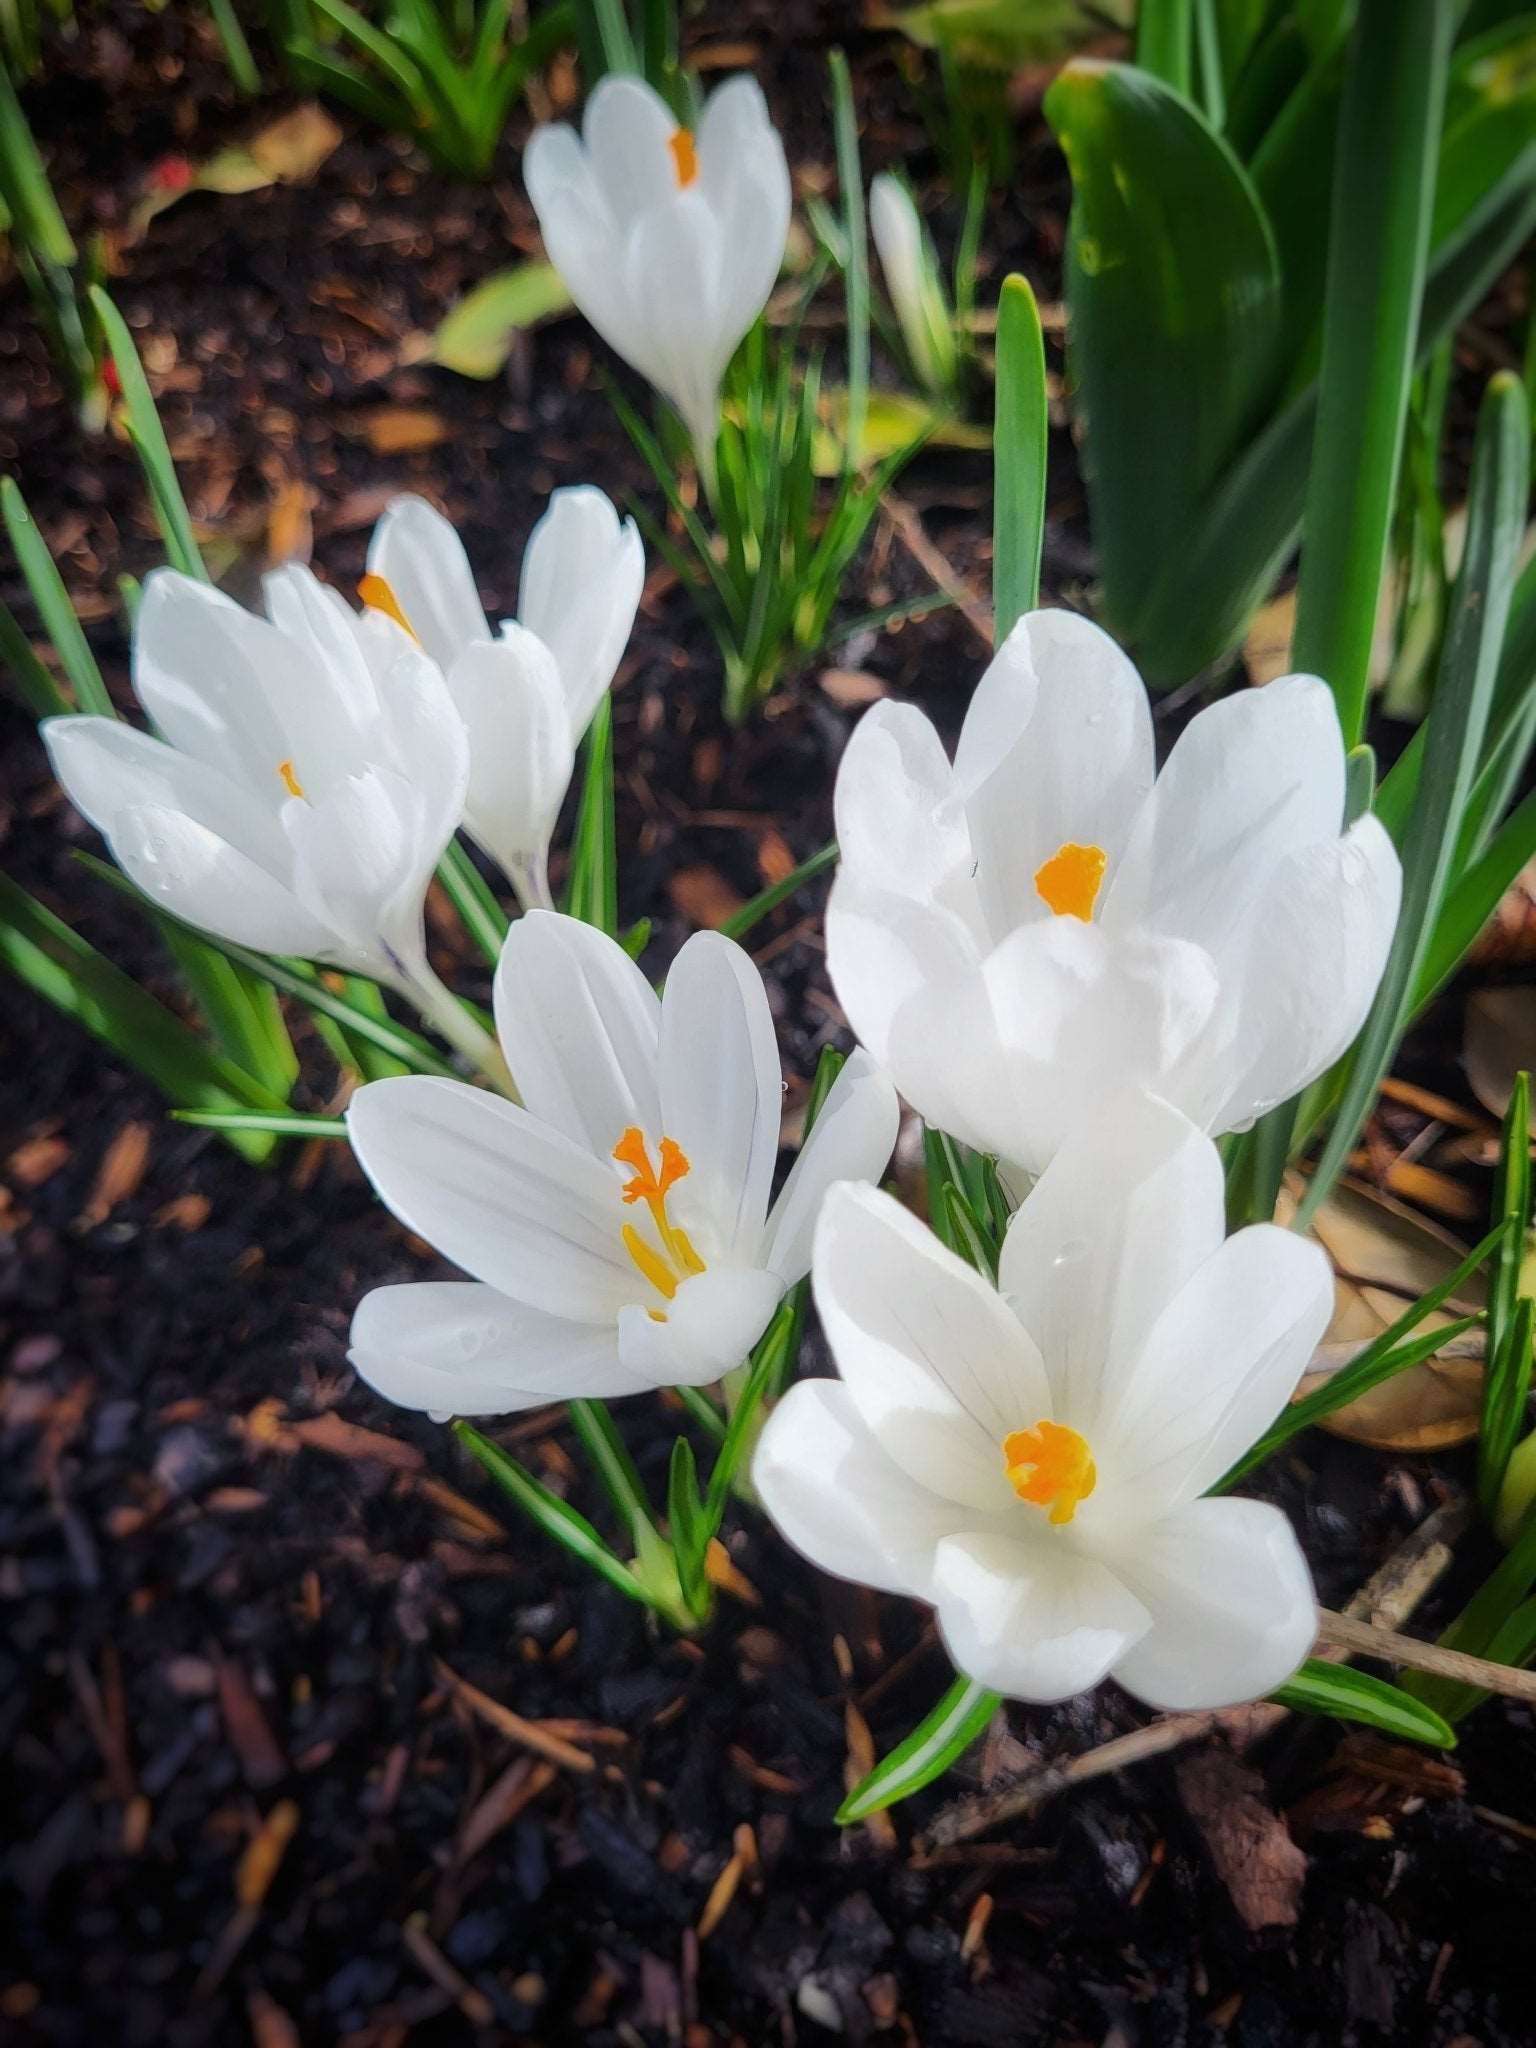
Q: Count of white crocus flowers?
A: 6